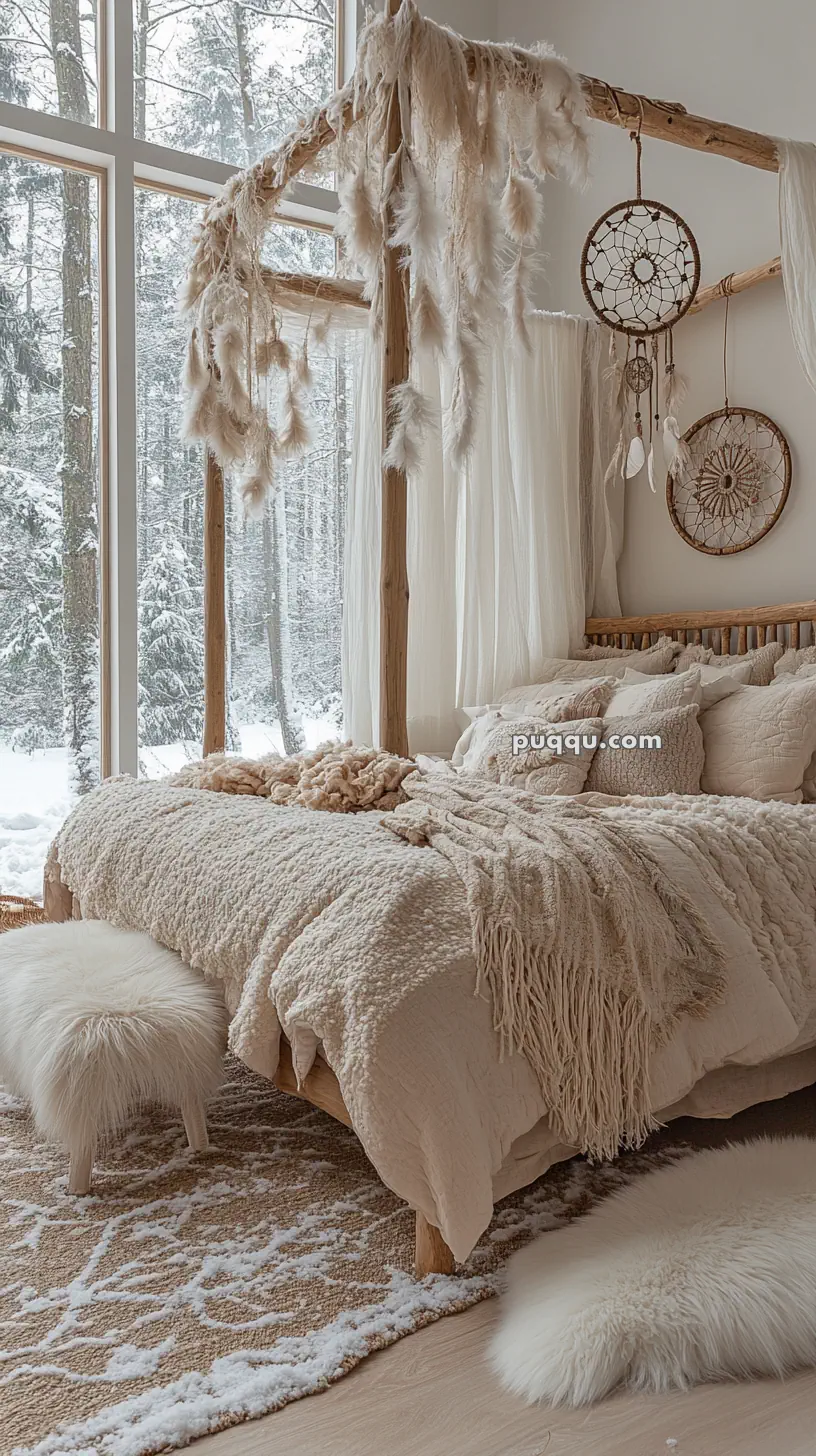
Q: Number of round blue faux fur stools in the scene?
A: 0